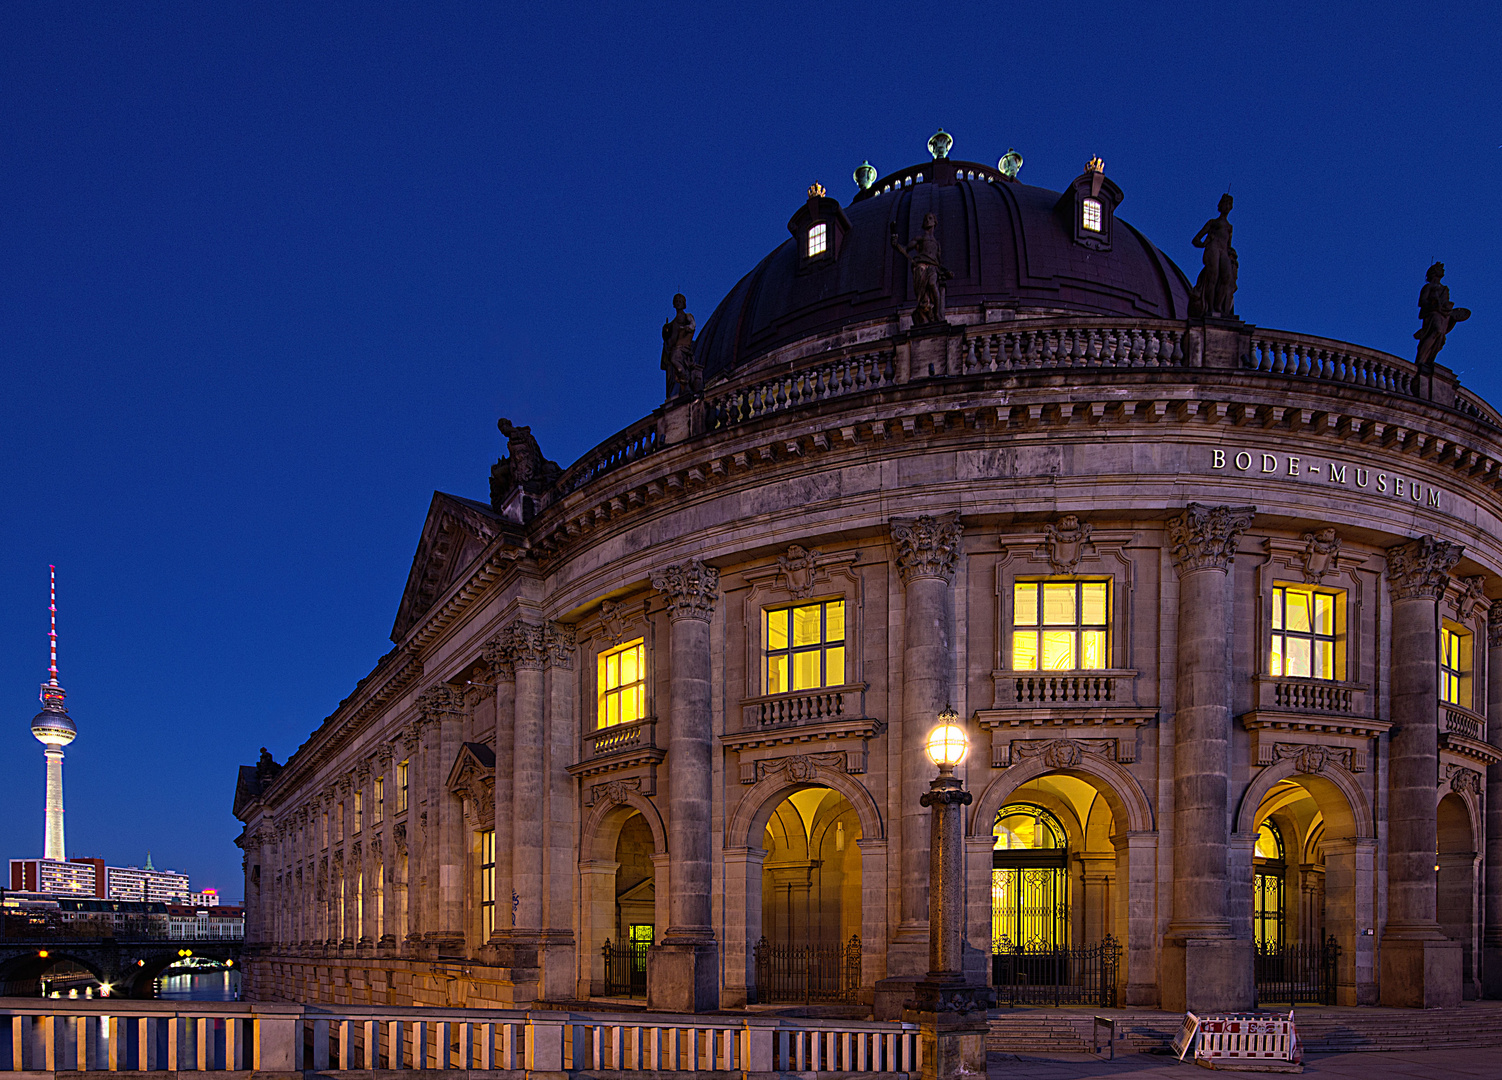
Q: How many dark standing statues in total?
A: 4